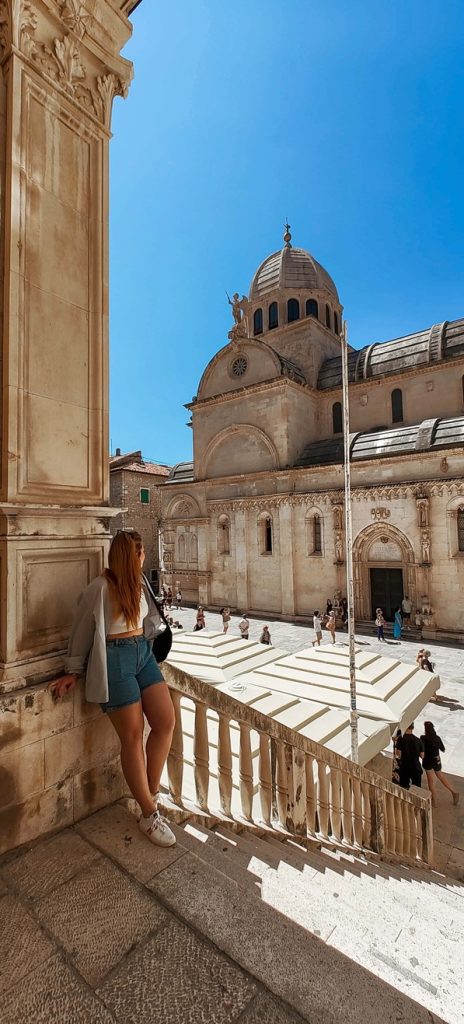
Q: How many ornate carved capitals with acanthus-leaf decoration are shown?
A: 1